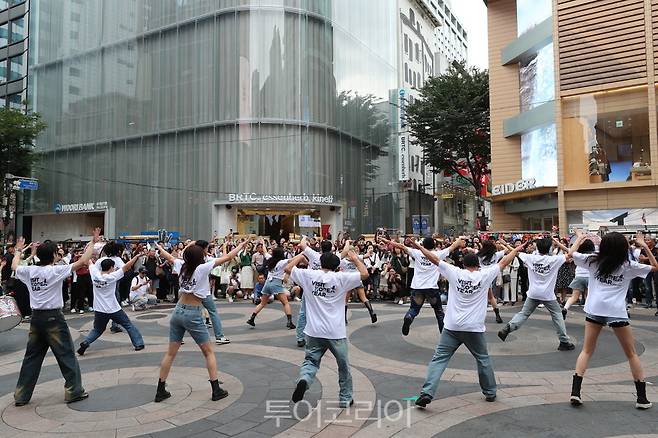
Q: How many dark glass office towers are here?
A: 1